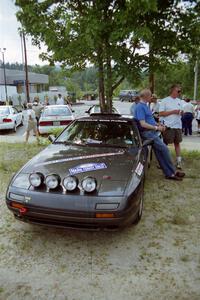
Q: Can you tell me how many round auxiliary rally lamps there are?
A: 4